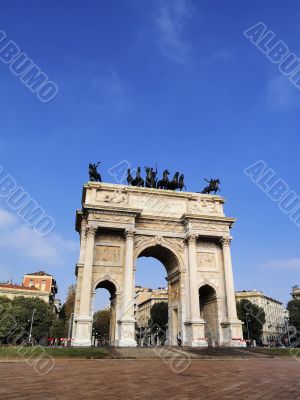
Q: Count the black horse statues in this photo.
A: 8